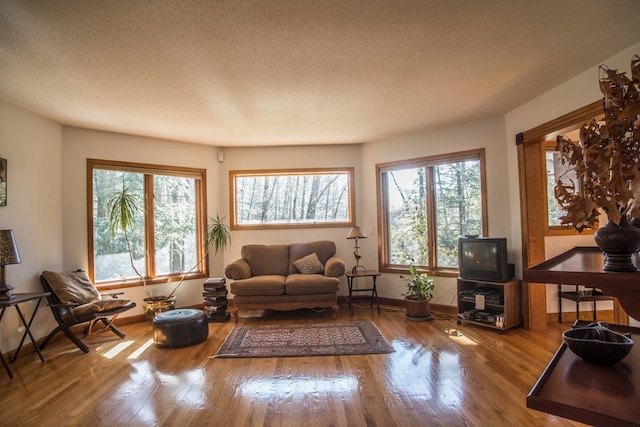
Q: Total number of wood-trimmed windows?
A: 4